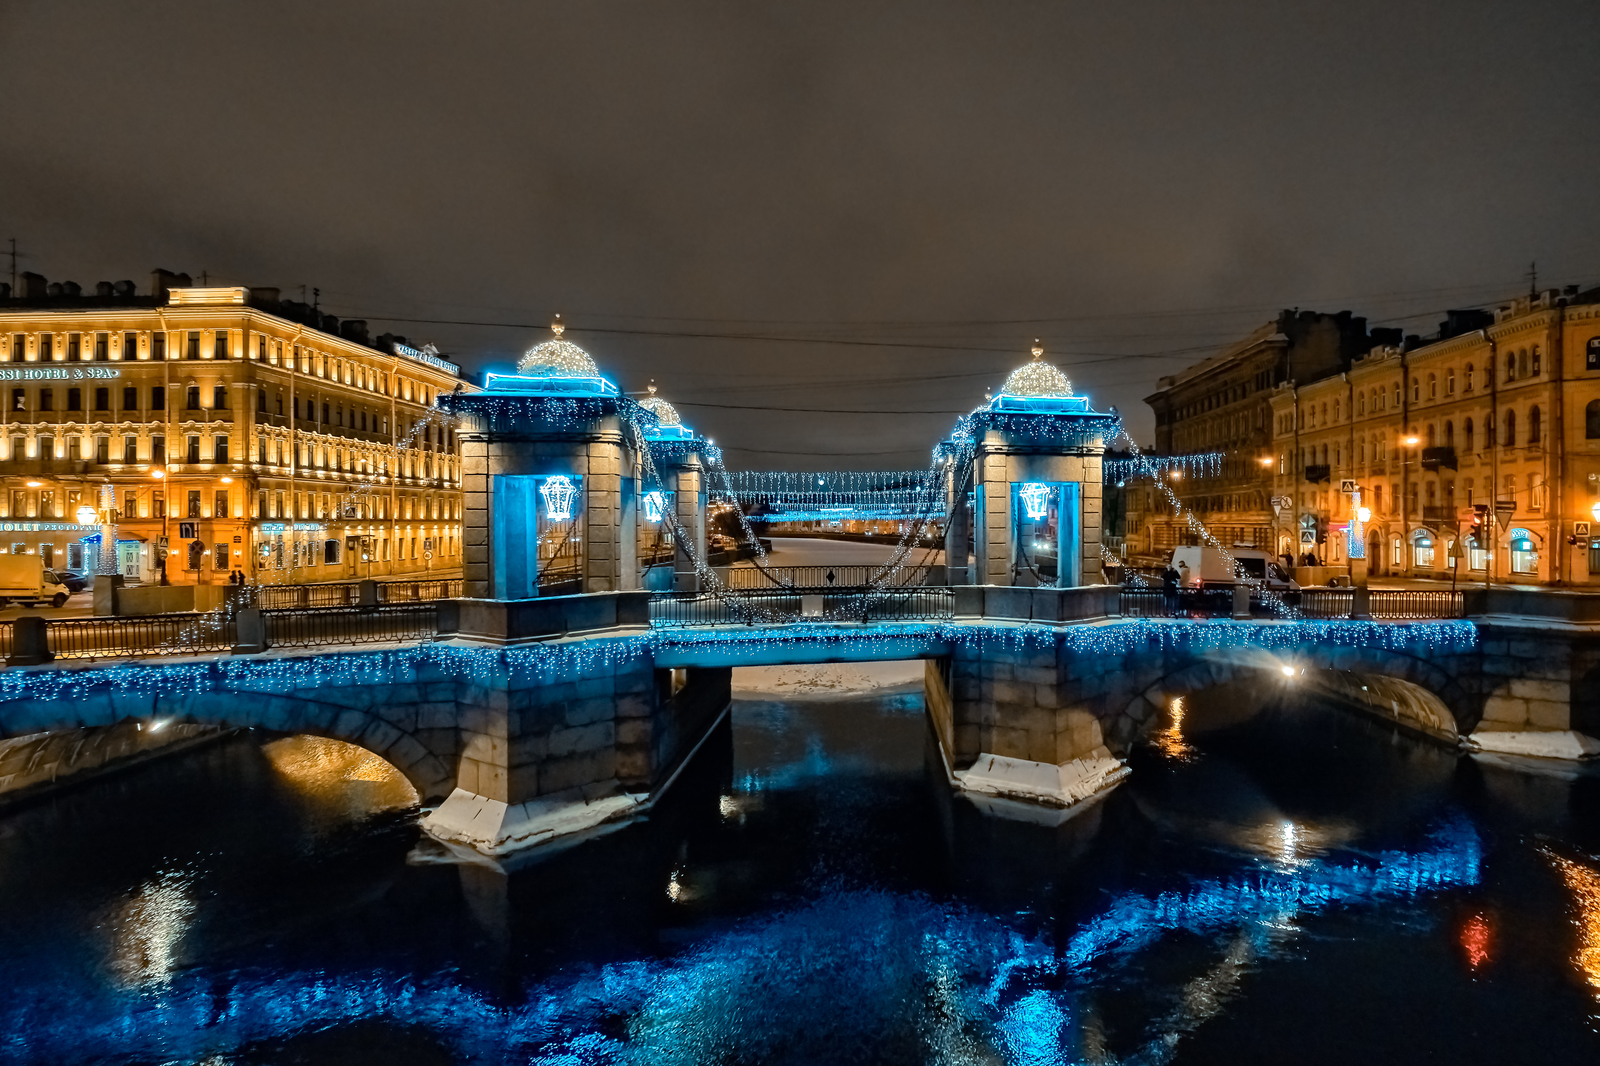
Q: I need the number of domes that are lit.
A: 3